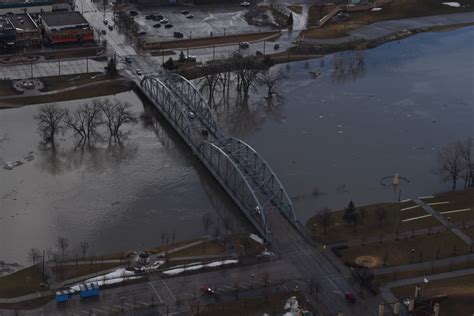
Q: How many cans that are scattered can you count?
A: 0